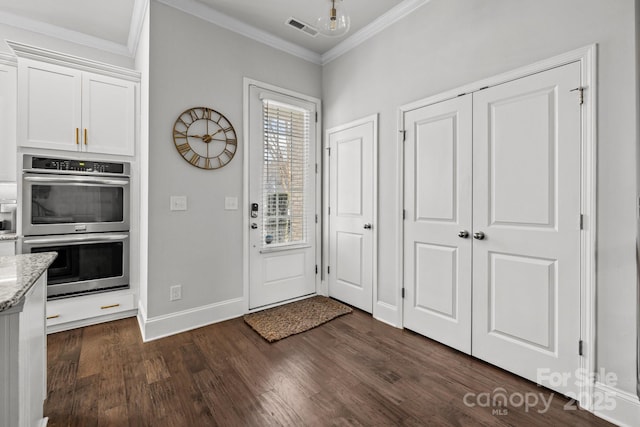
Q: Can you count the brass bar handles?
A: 4